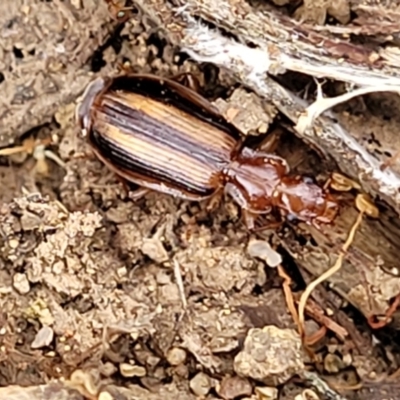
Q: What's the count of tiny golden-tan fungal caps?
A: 2